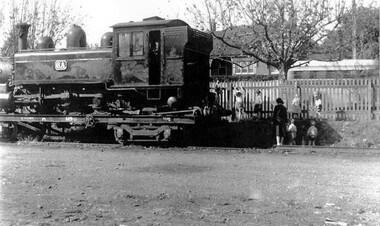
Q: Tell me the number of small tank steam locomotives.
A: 1